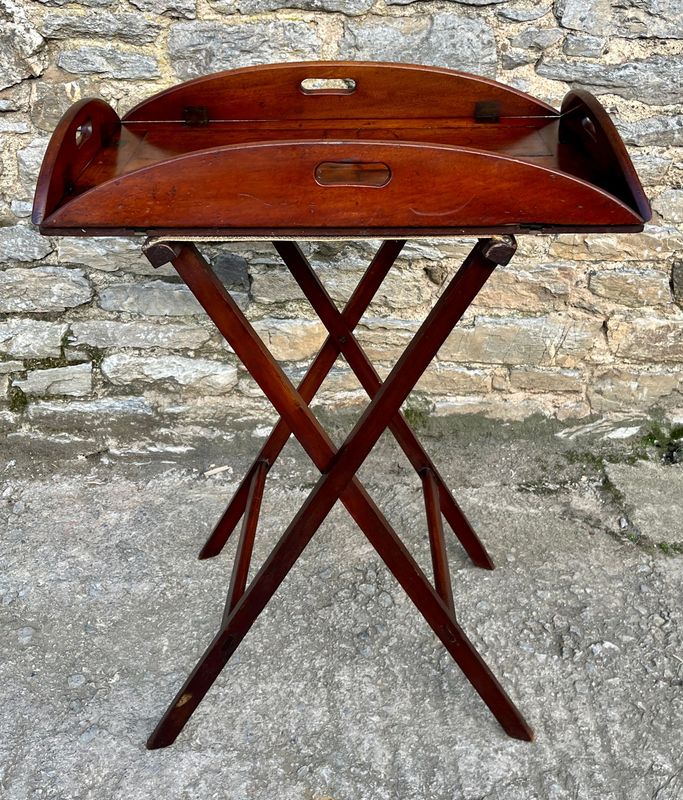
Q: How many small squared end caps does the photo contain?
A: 2